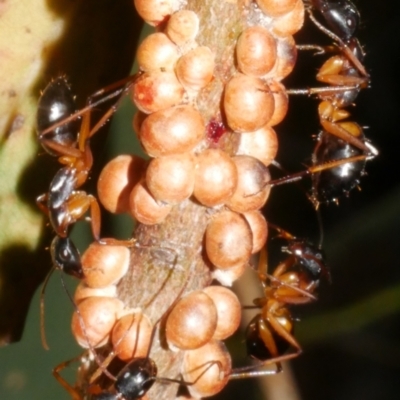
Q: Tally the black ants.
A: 4